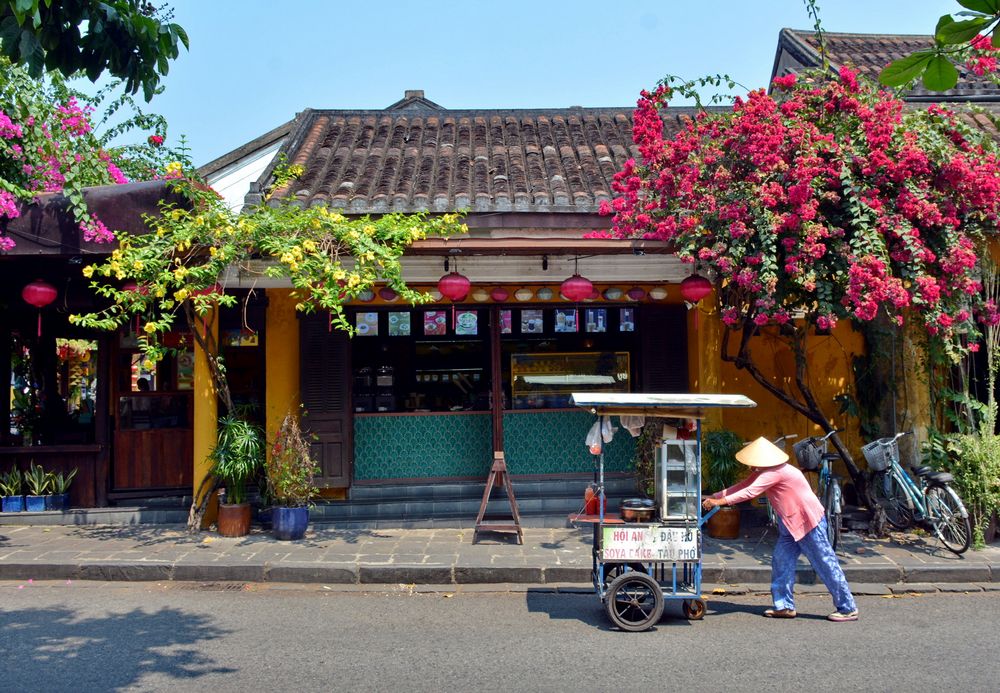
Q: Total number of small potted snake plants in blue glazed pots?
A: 3